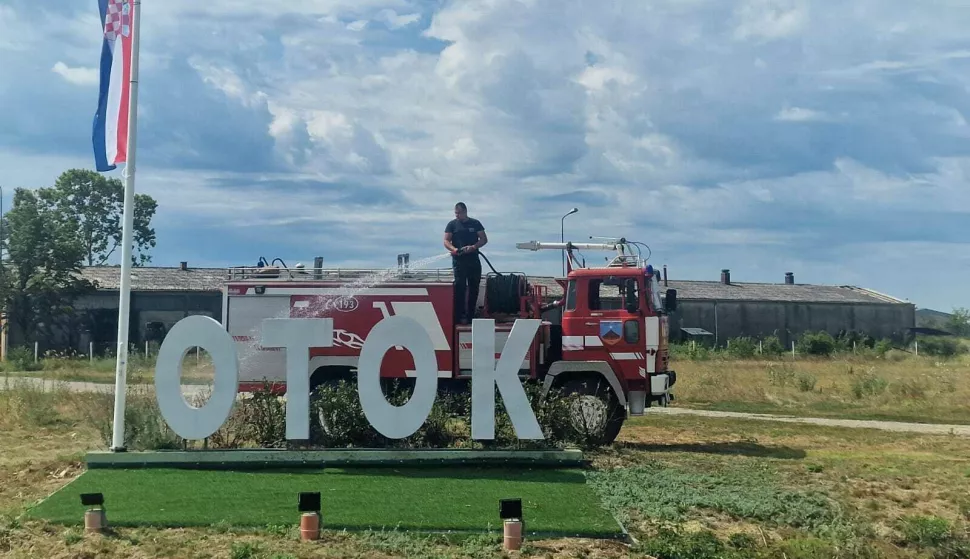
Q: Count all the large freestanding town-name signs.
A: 1